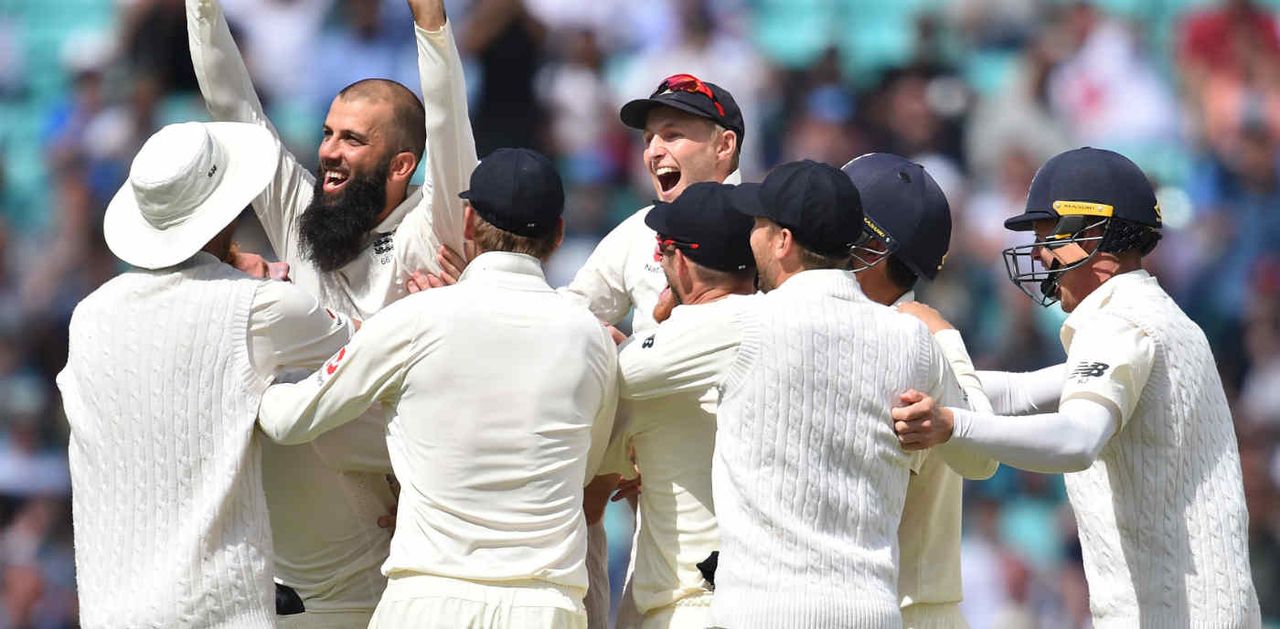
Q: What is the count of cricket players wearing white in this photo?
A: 8